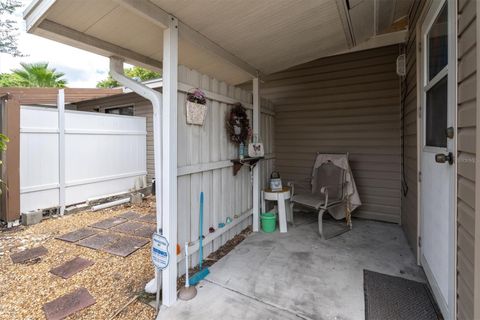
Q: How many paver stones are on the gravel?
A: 11